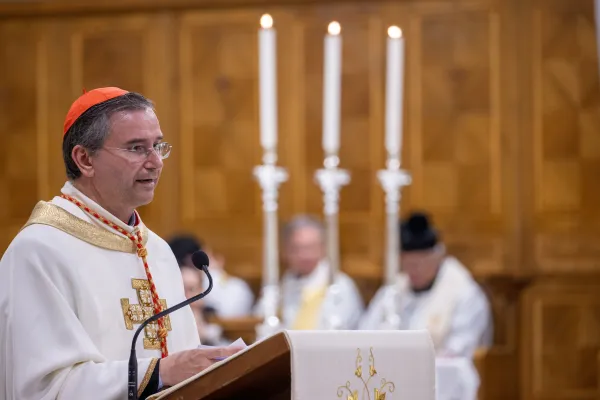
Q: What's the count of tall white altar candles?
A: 3